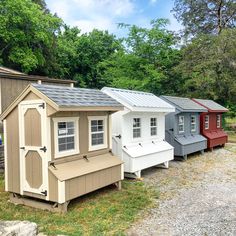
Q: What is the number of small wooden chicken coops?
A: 4